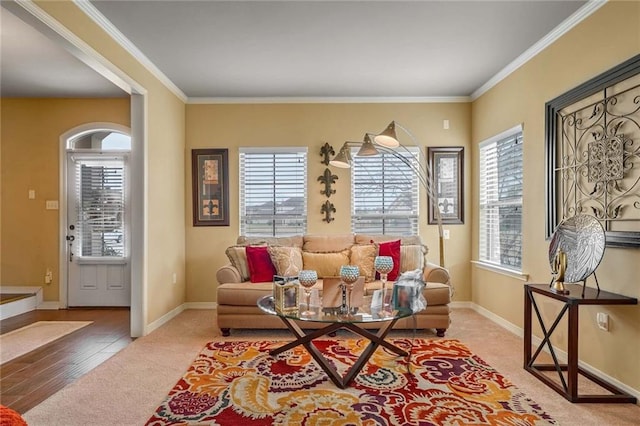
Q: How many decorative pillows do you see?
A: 7